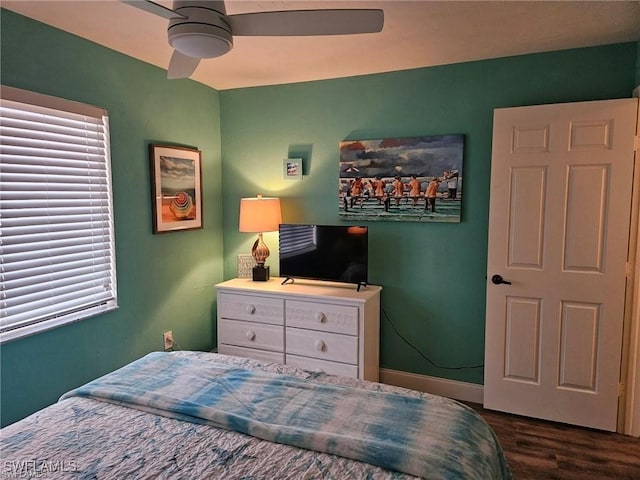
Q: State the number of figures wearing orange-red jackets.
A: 5